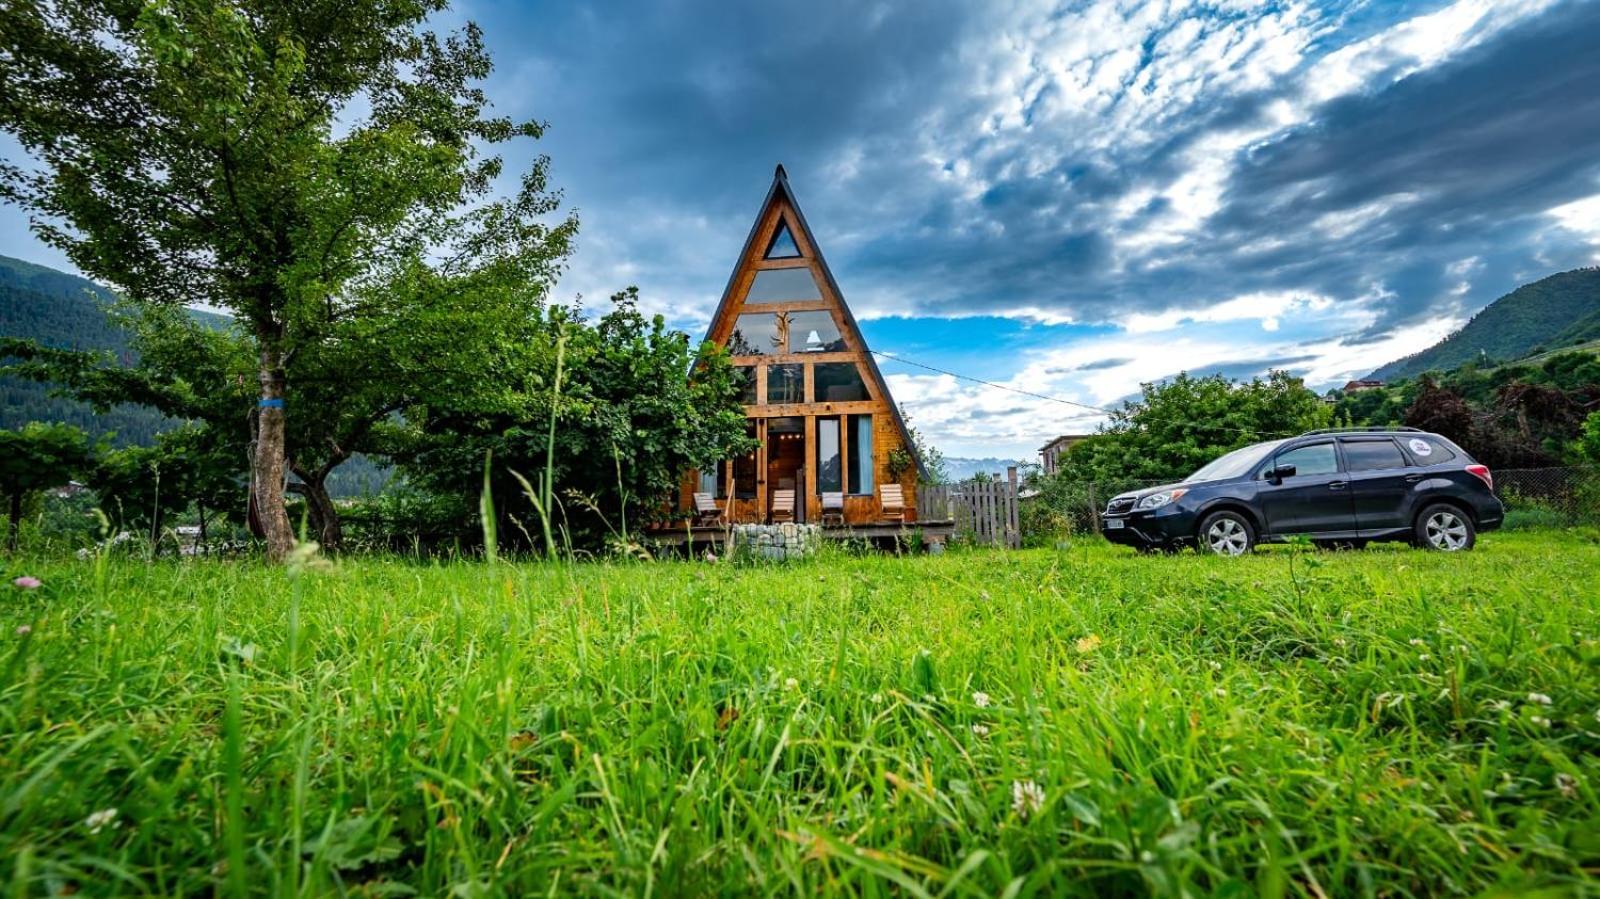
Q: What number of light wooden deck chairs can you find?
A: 4